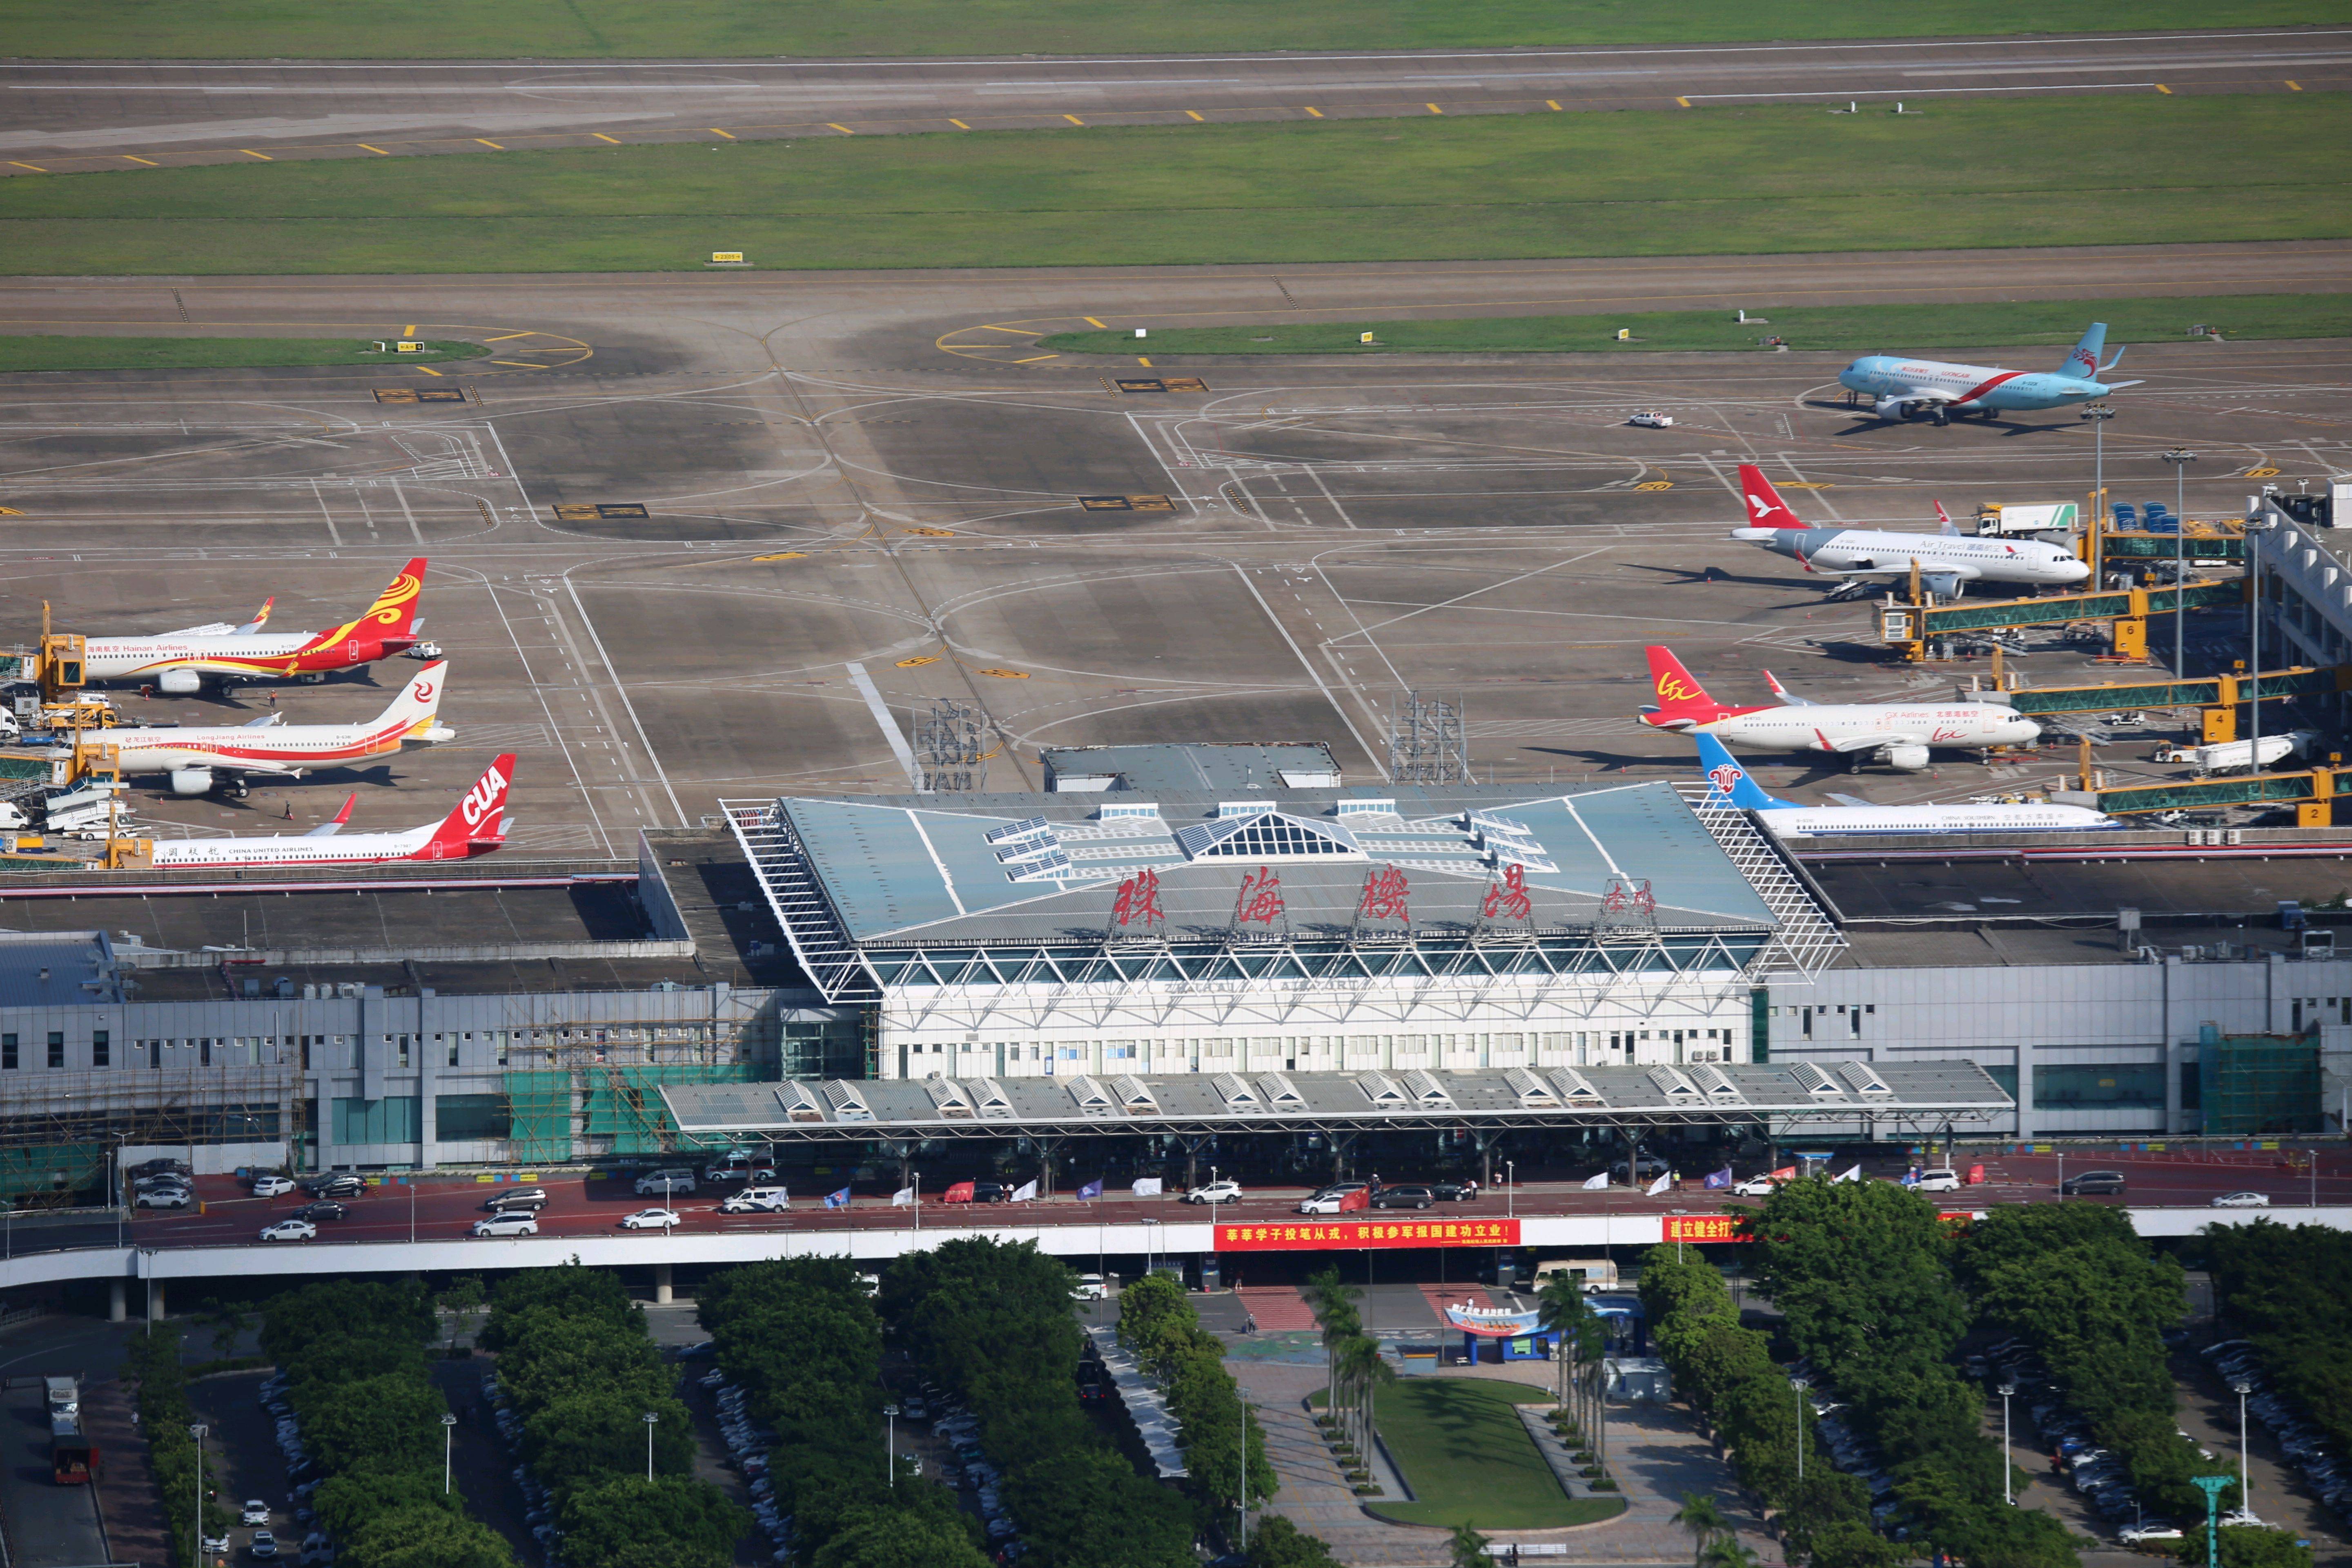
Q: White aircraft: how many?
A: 6